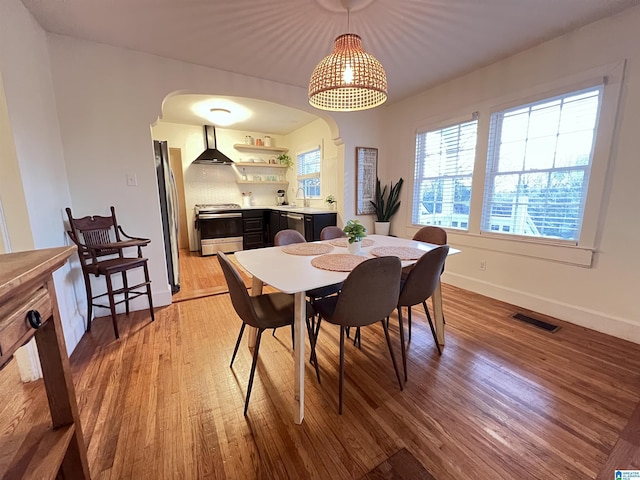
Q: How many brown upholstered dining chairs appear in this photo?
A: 6